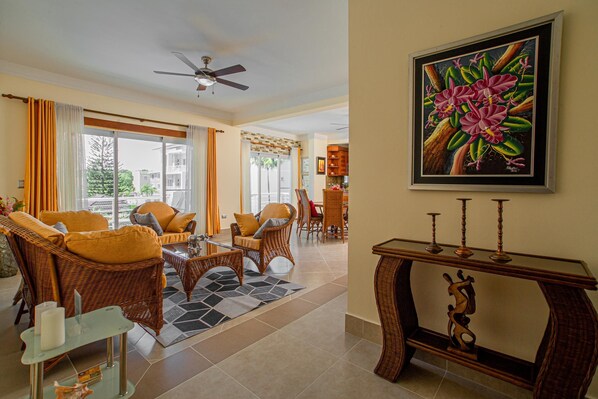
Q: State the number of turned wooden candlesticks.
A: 3